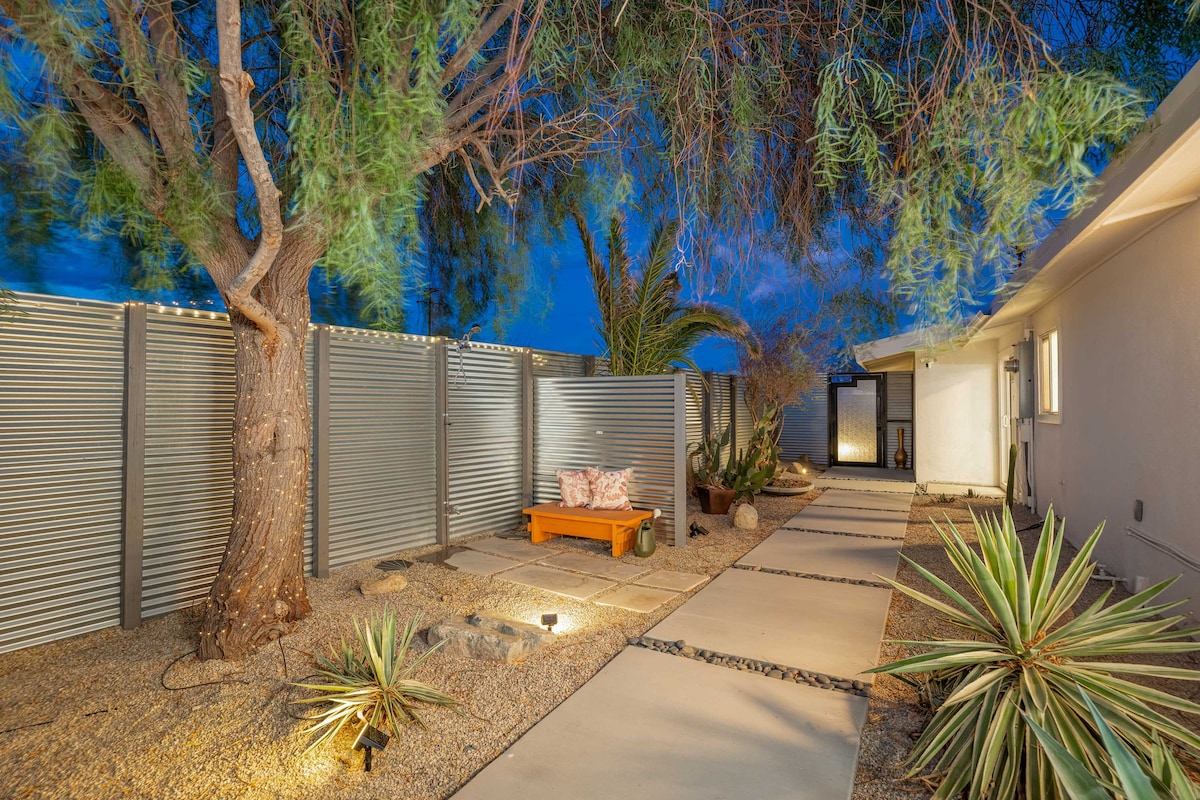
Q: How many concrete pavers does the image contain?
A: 13